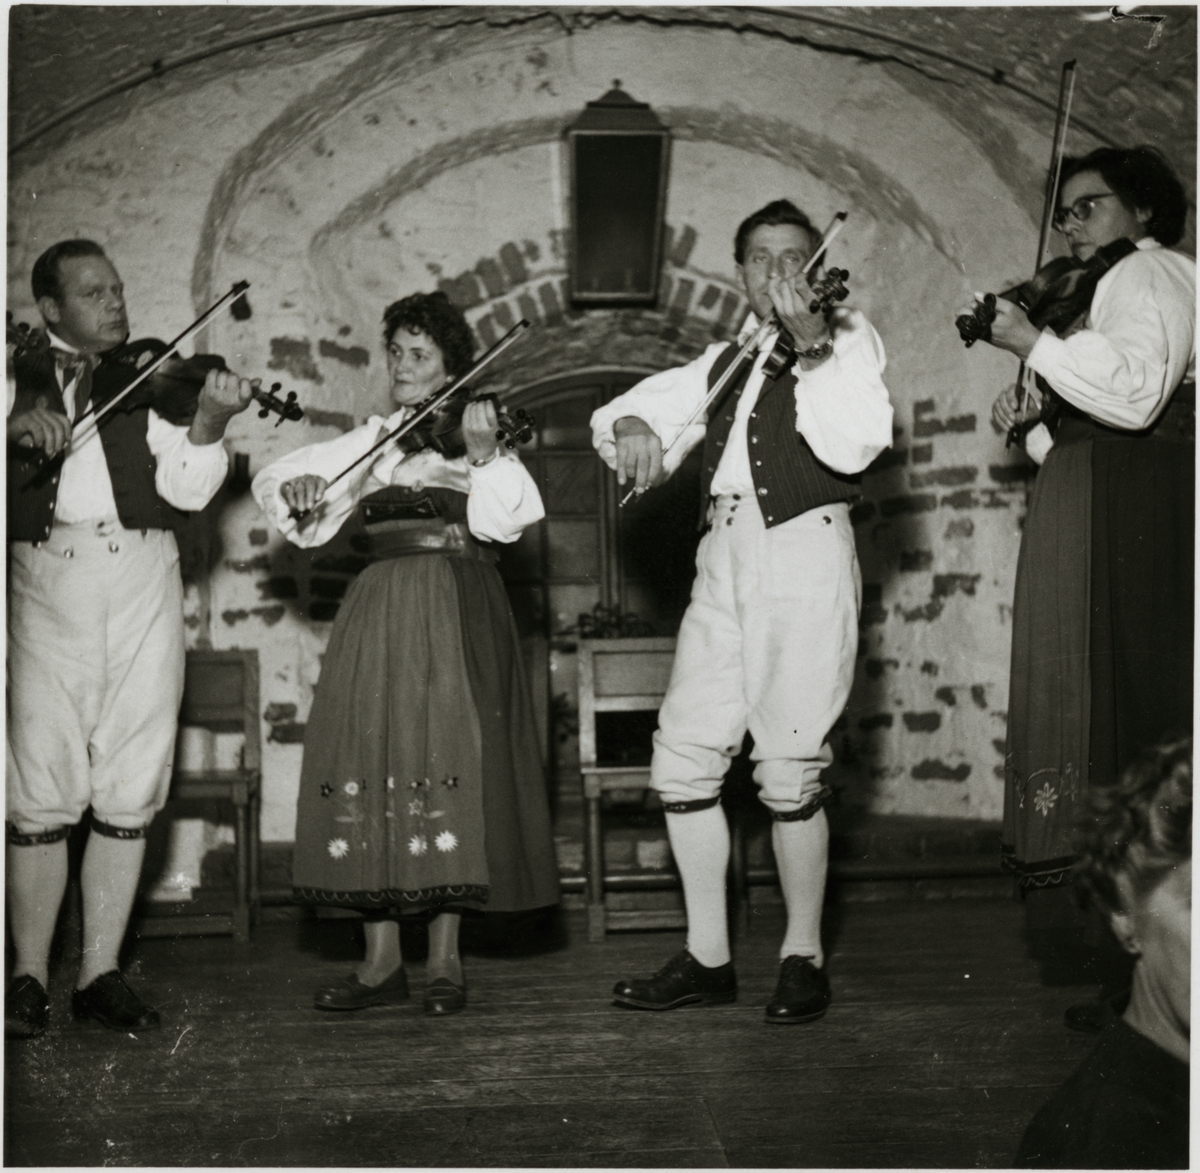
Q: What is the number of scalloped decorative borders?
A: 2